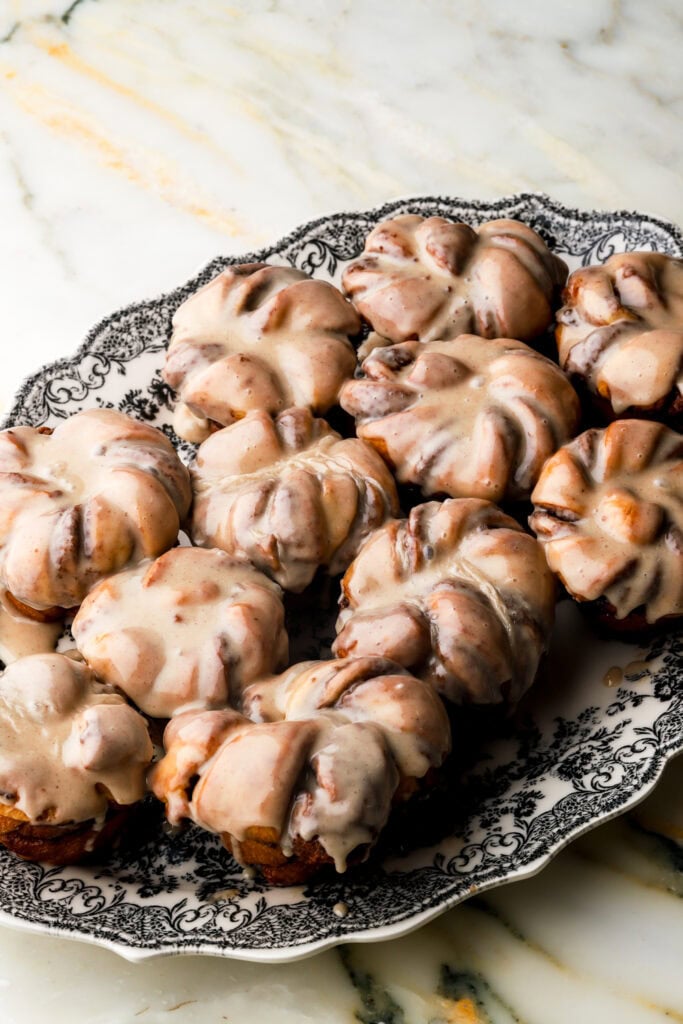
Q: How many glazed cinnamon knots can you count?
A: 11